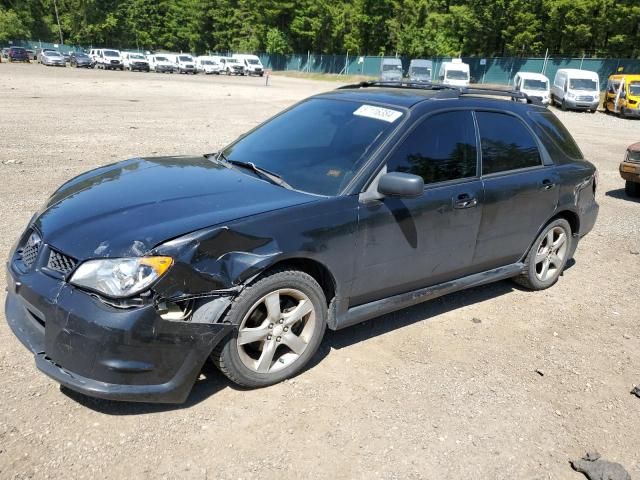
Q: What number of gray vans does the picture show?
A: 2